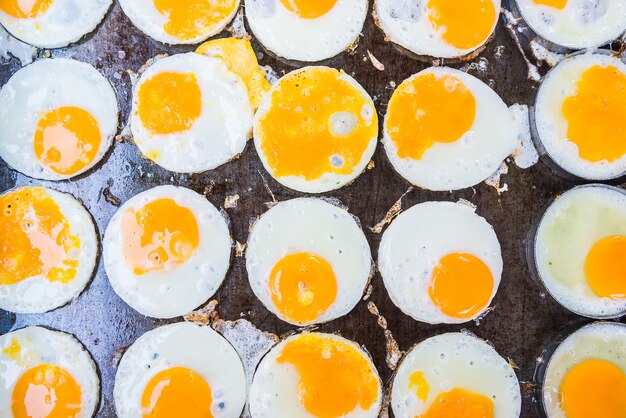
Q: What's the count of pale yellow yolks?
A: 0